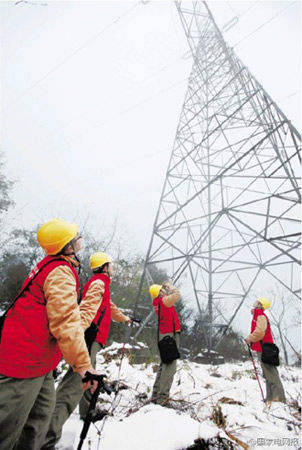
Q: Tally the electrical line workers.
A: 4